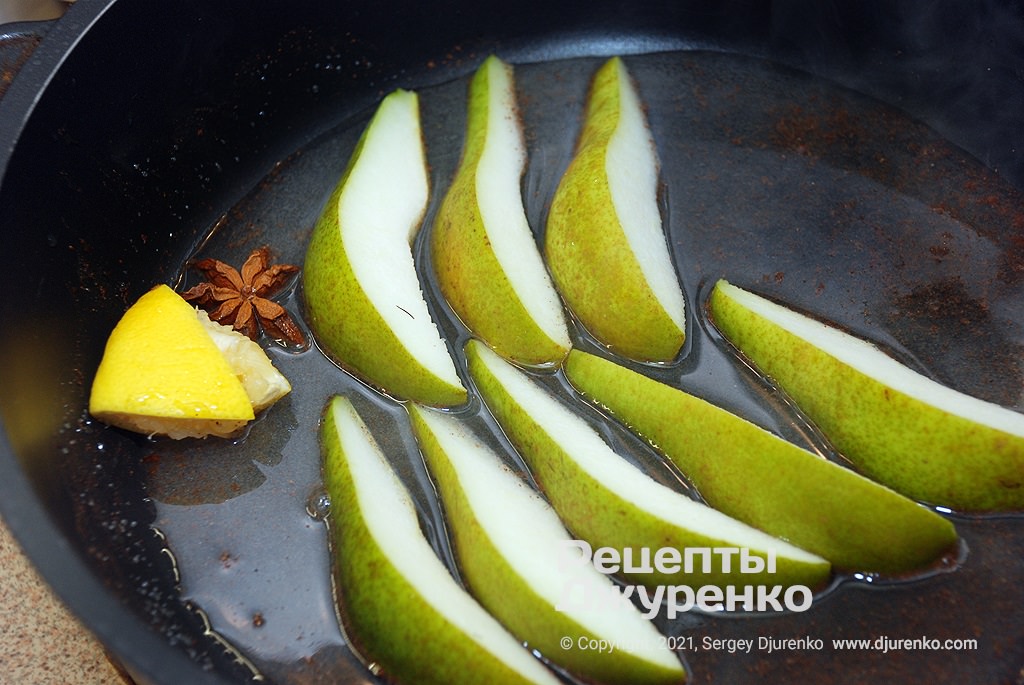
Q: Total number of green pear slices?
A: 8